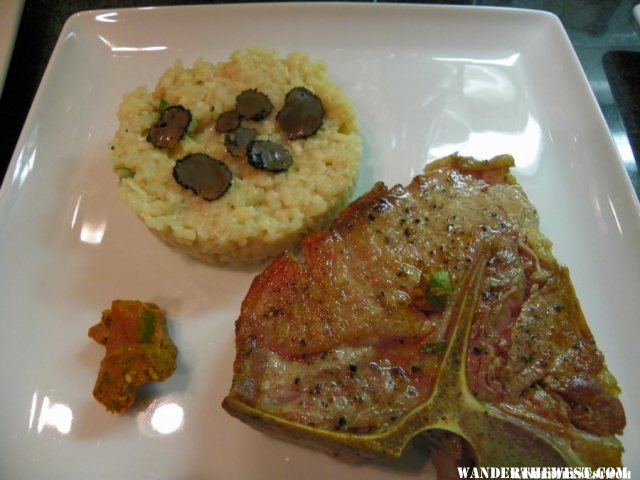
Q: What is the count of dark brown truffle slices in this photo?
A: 7